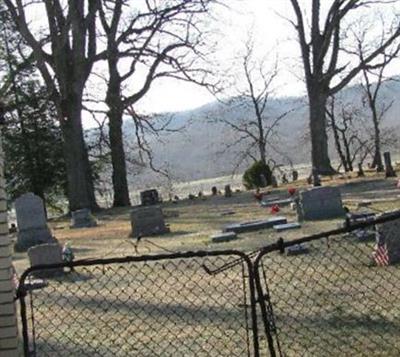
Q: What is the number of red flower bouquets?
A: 3